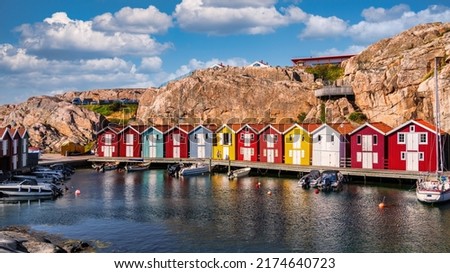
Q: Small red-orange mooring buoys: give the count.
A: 5